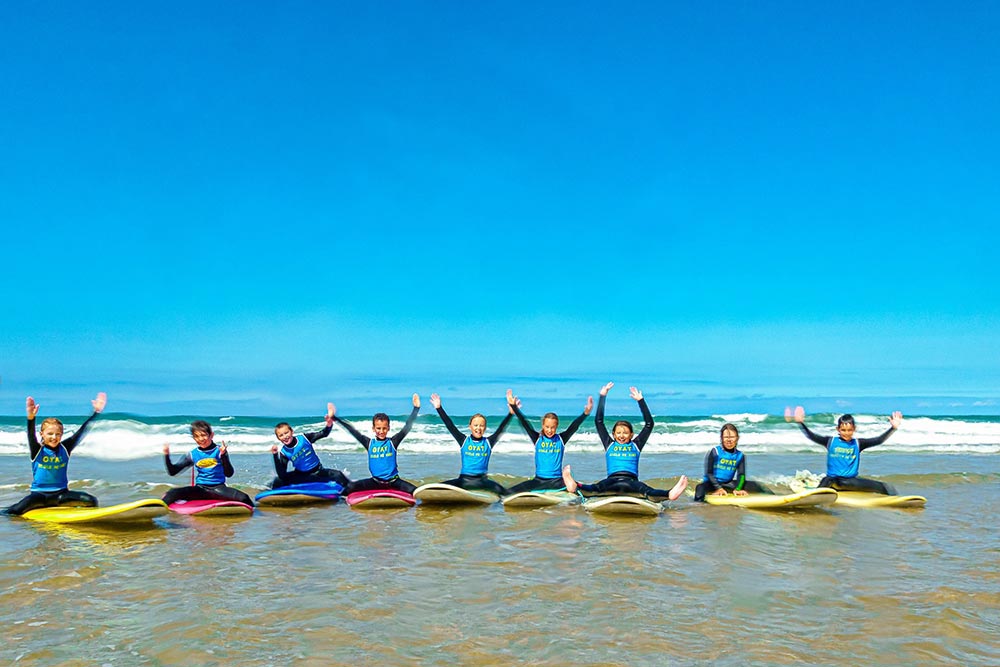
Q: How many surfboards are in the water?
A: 9